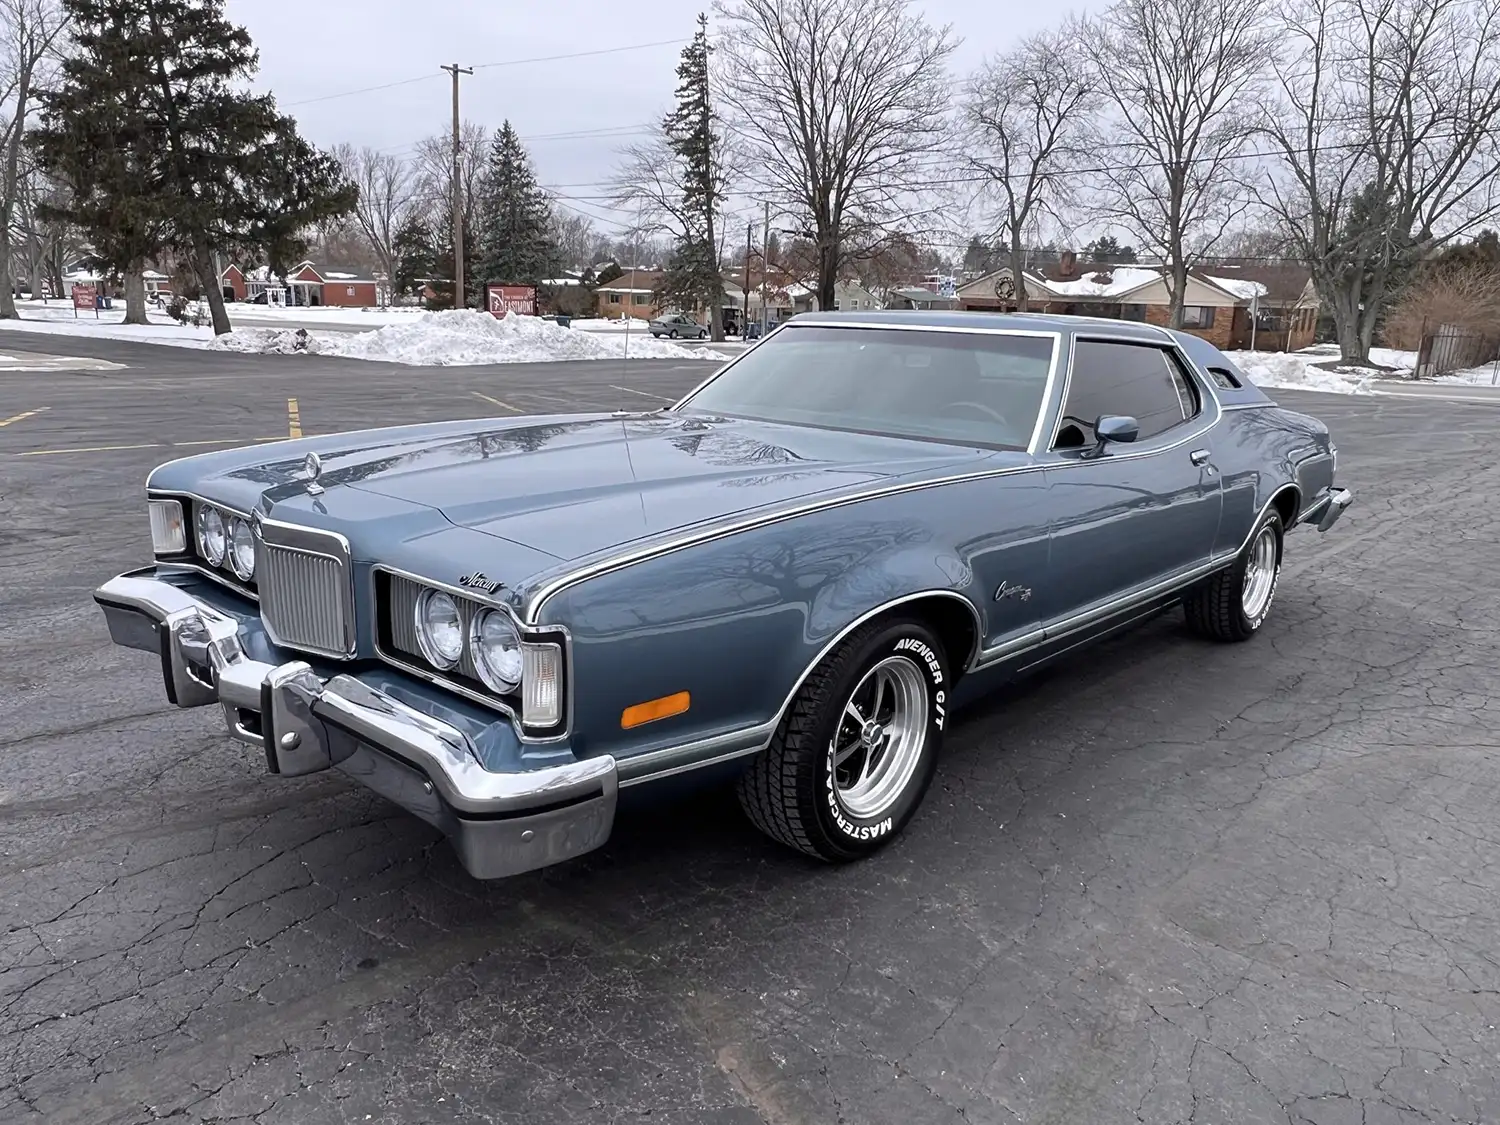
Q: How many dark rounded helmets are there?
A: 0